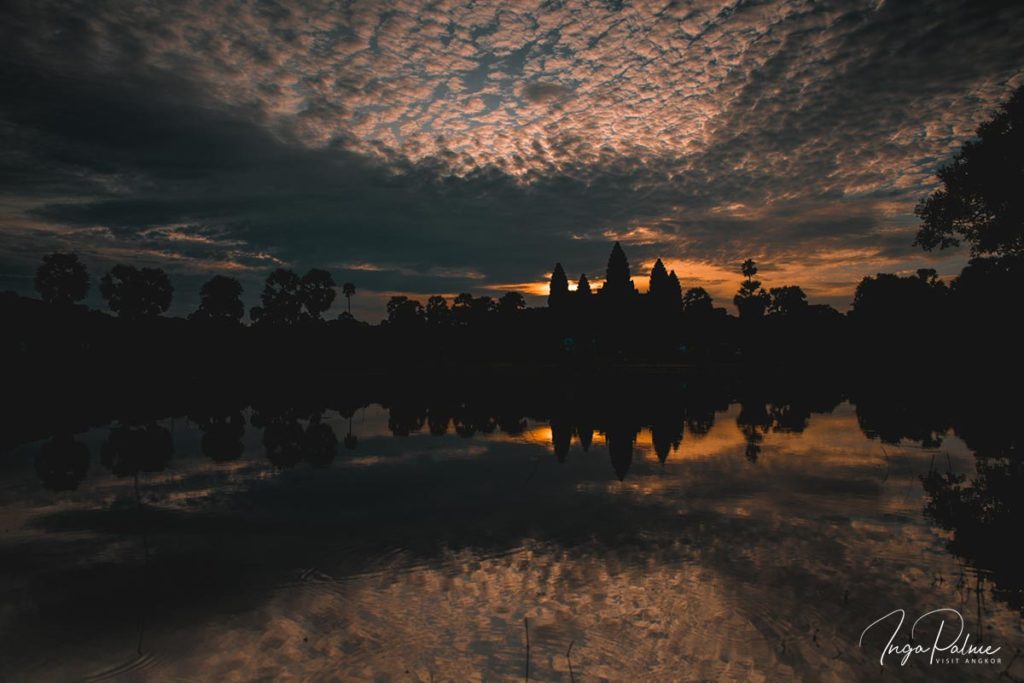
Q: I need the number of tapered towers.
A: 5